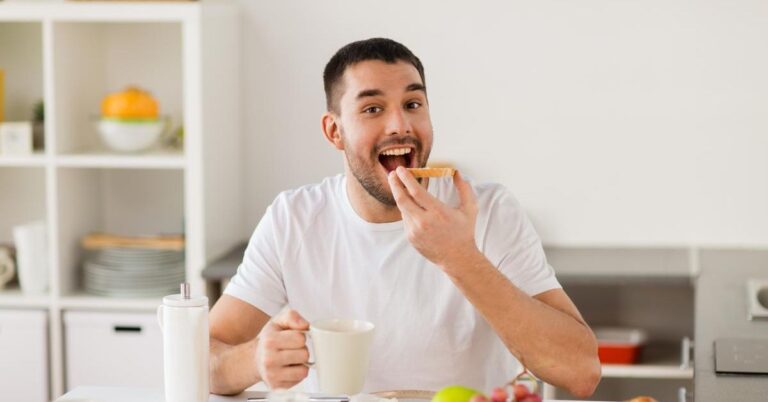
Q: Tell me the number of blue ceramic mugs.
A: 0